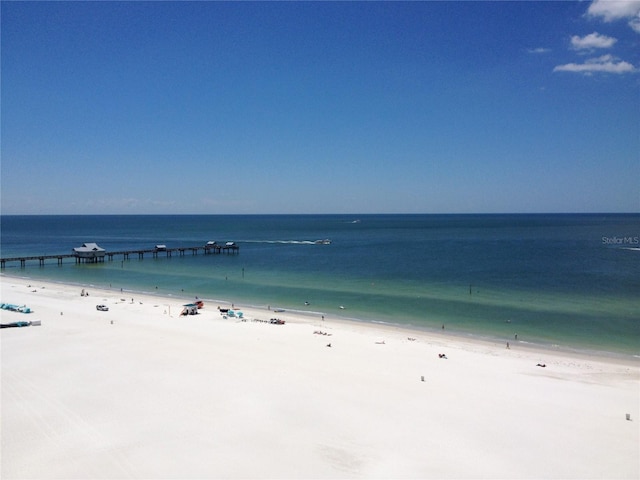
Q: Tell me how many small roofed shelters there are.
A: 3